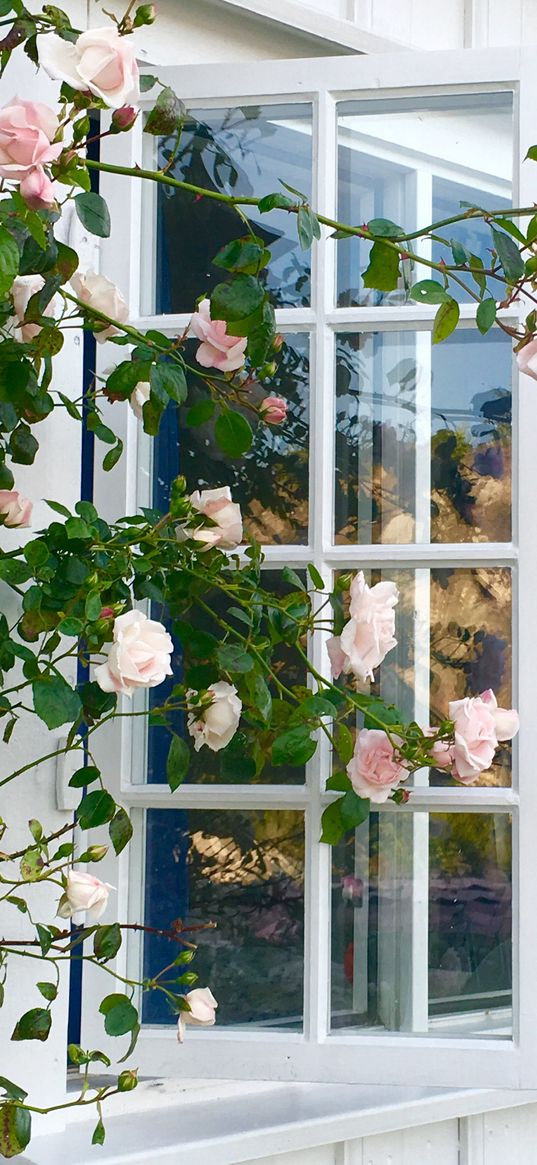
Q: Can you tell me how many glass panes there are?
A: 8